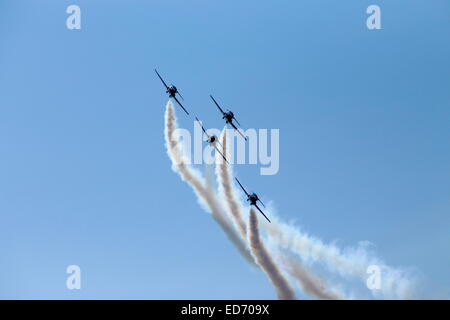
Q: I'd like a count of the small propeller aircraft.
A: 4